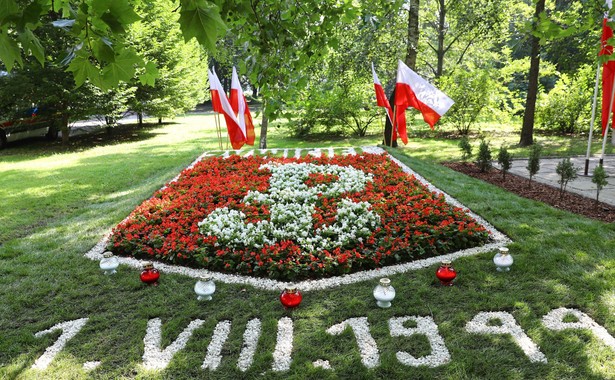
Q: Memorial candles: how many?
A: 7